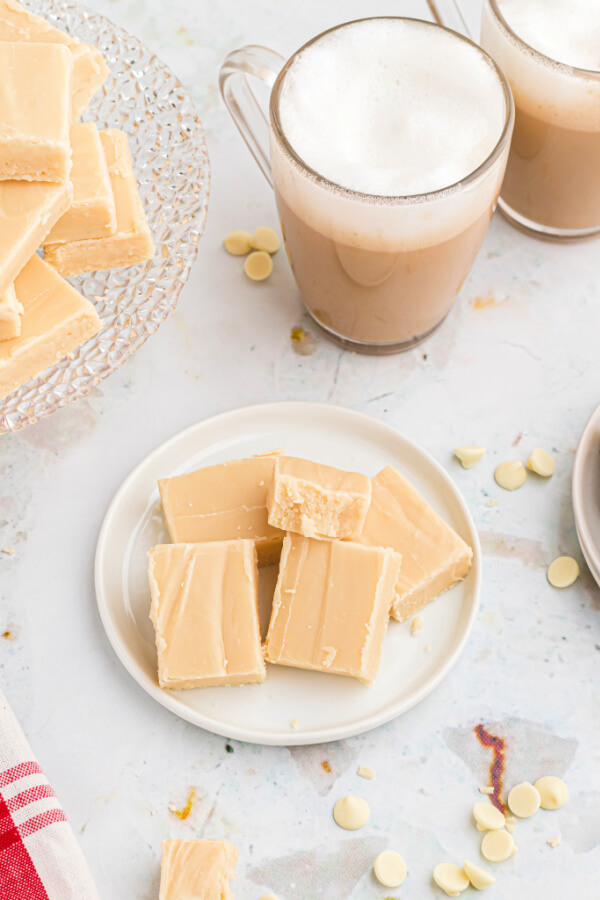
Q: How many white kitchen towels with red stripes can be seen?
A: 1